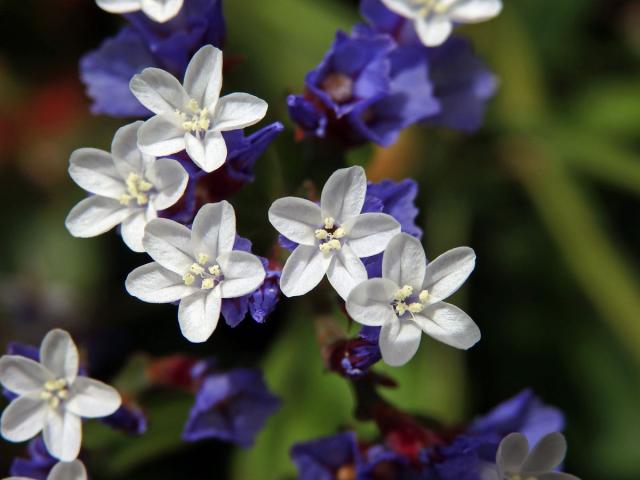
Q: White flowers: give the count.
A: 10